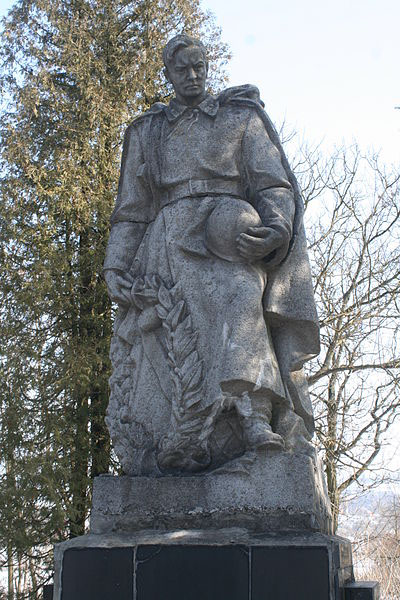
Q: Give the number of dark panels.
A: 3